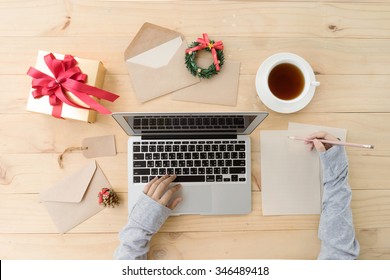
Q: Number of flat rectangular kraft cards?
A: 1